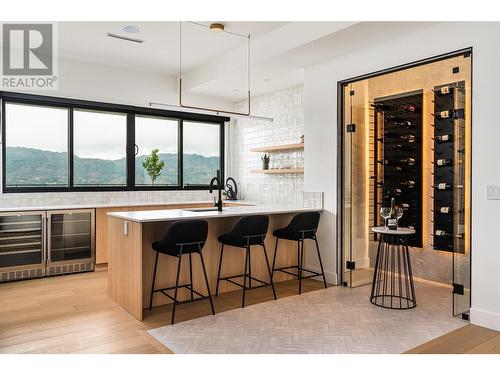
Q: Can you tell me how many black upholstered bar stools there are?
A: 3